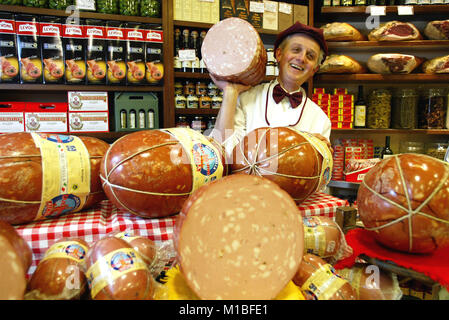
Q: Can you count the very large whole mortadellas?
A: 4